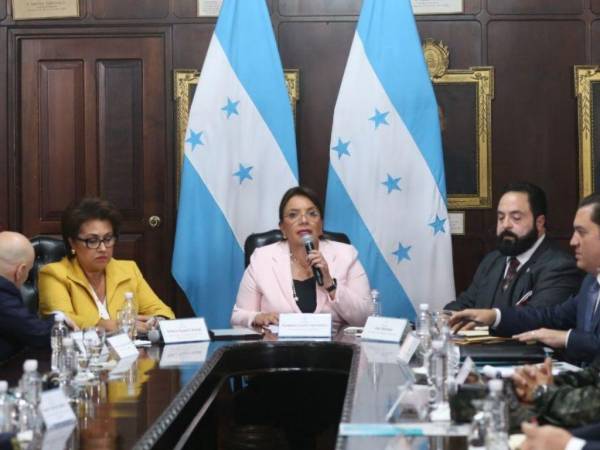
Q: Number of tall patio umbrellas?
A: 0